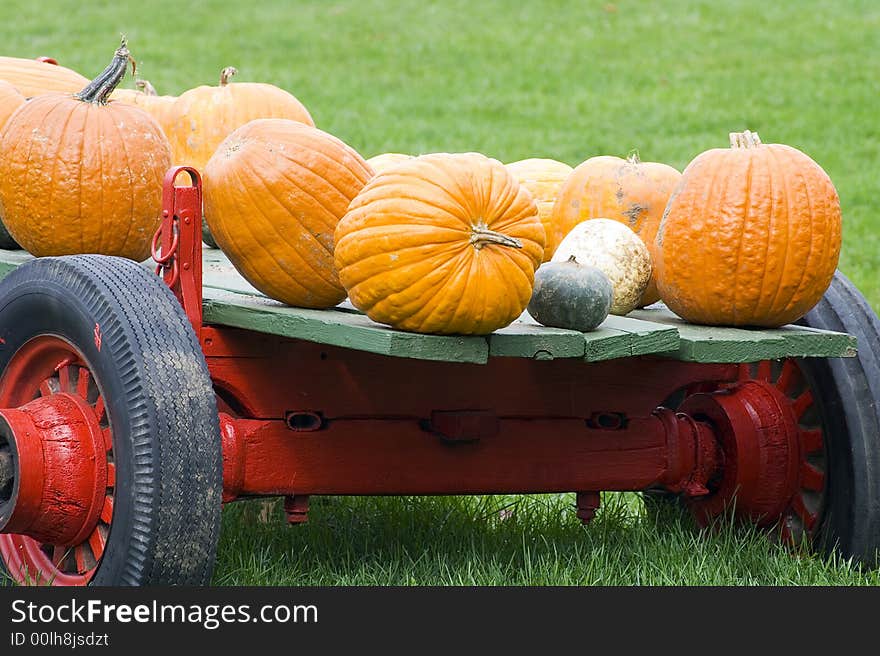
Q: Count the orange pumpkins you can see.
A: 11